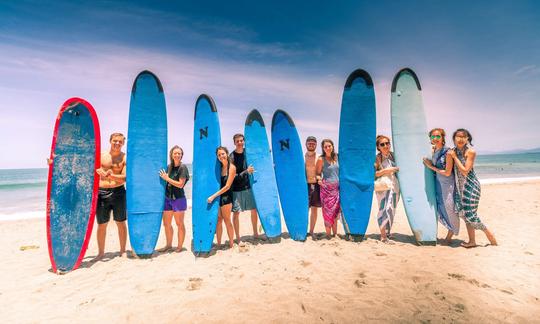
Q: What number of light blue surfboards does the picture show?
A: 1